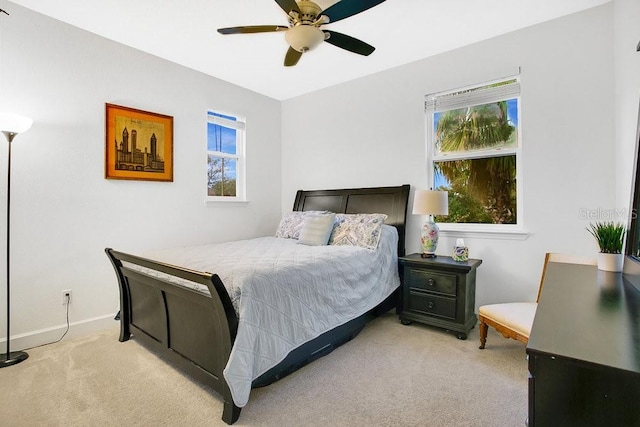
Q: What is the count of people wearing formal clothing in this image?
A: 0